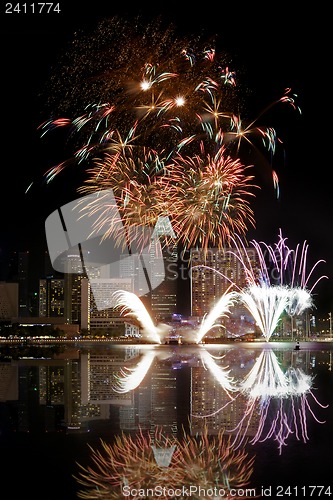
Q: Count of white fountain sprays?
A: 3